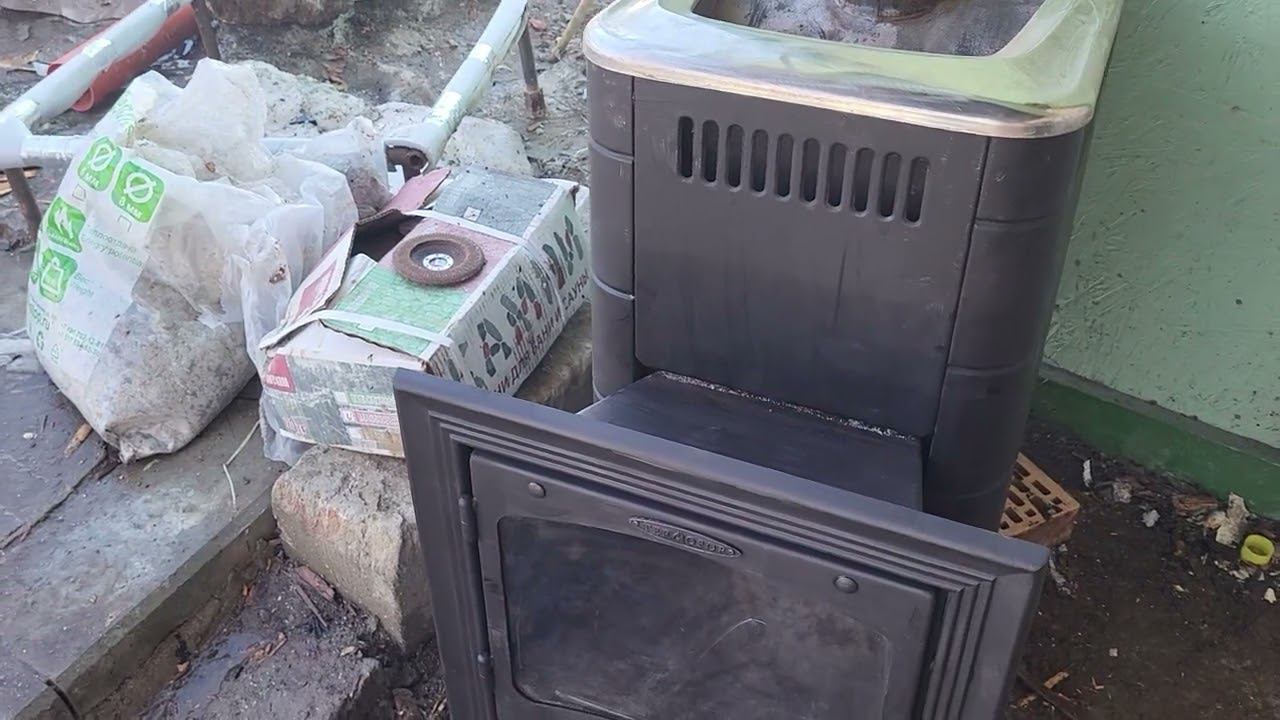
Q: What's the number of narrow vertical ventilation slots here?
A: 10